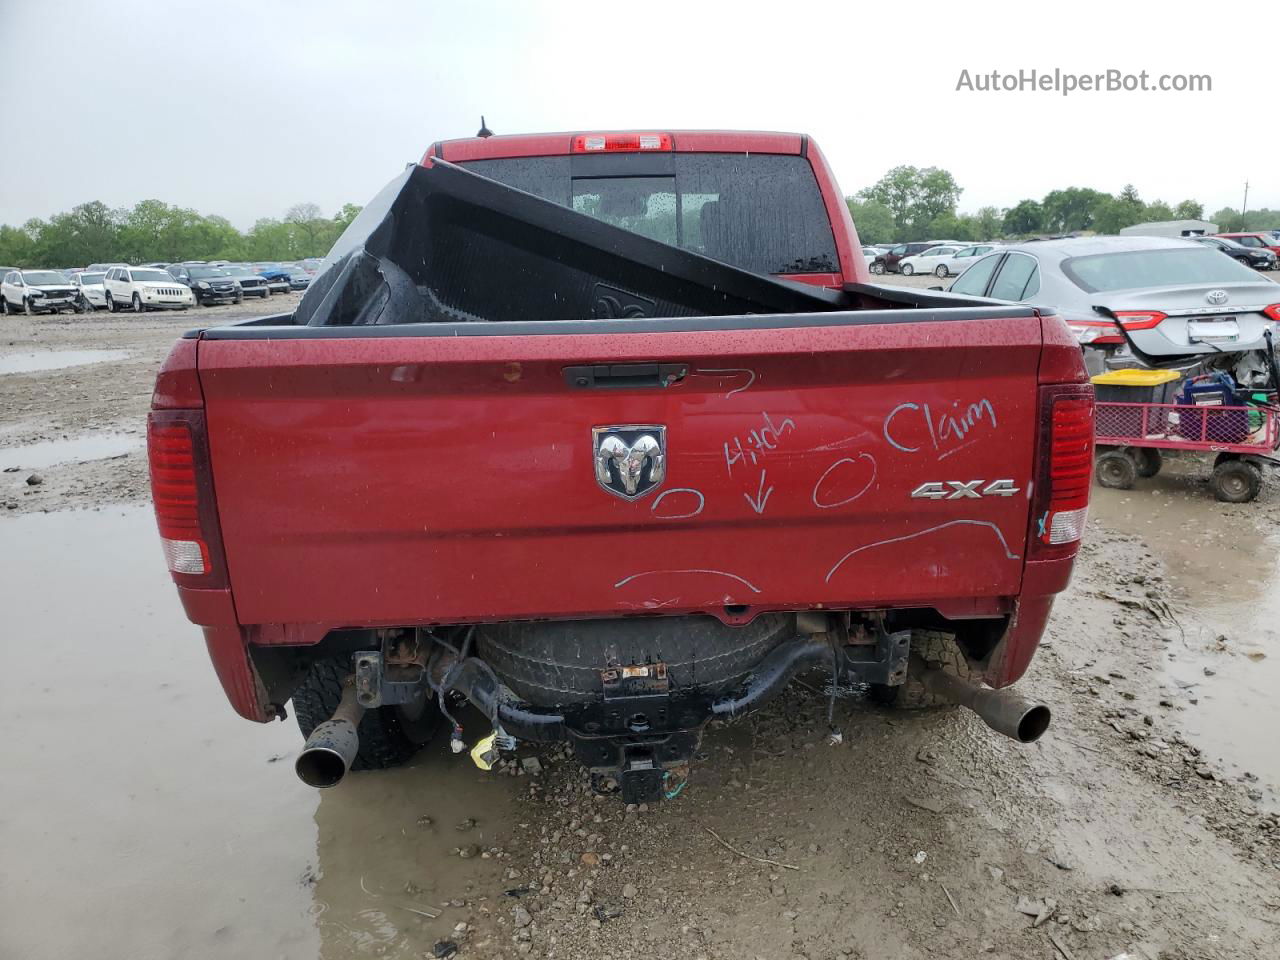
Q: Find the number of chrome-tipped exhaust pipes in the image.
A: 2